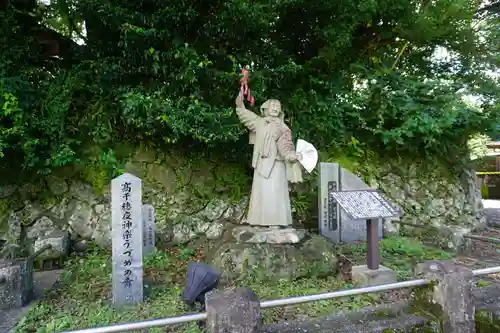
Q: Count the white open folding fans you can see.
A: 1